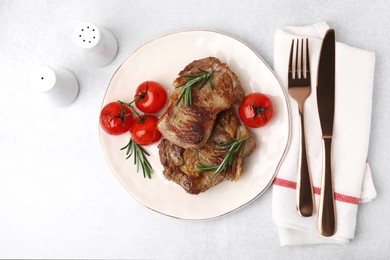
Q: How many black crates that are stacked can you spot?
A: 0